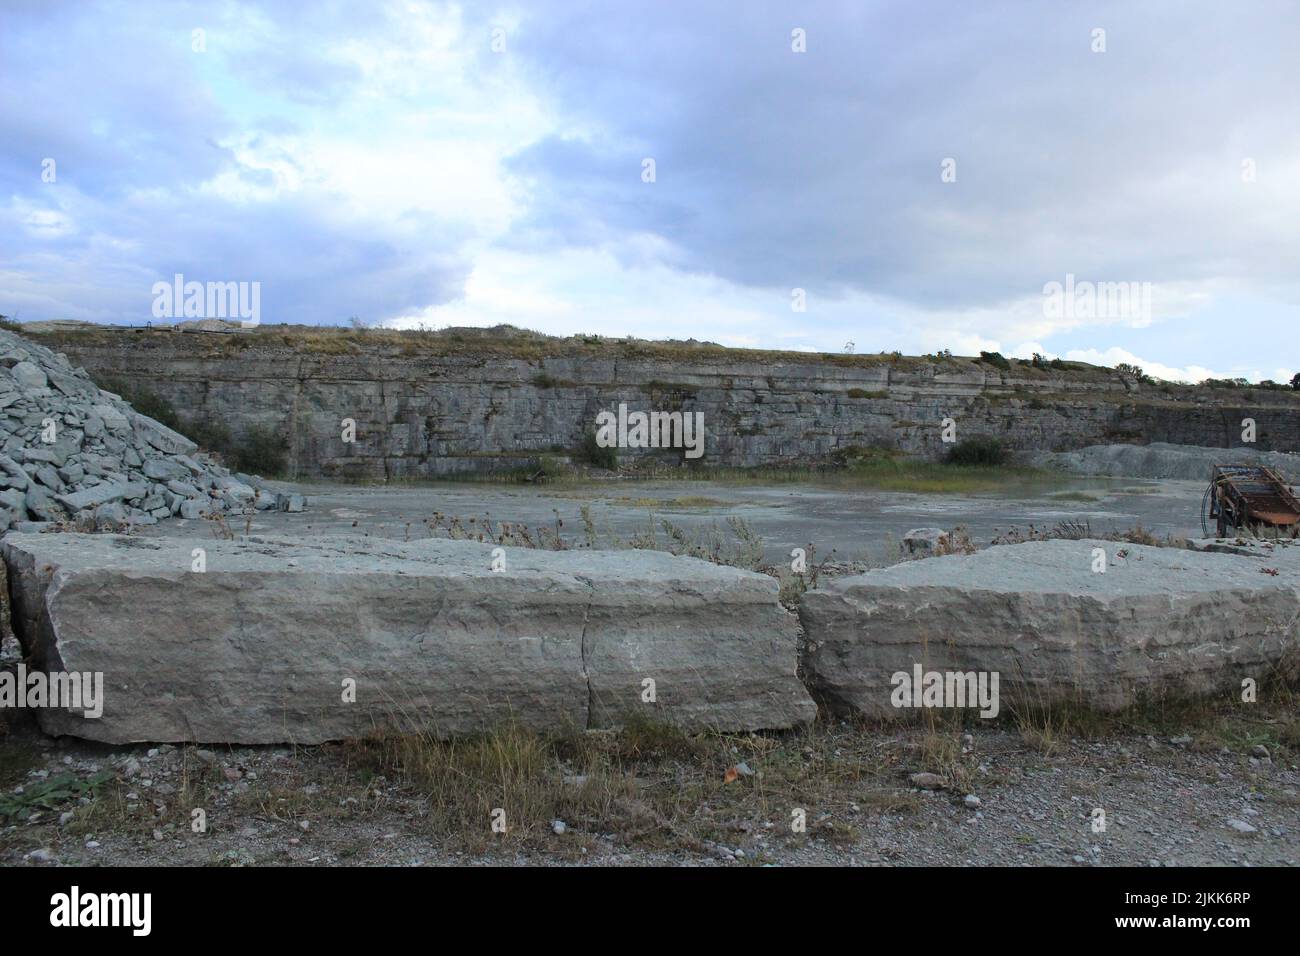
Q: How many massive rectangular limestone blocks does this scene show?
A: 2